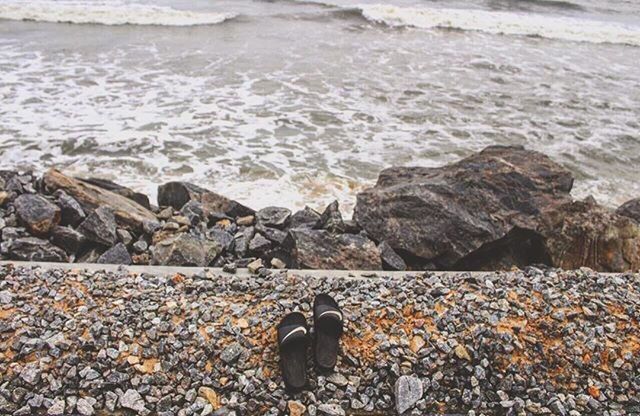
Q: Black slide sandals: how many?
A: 2